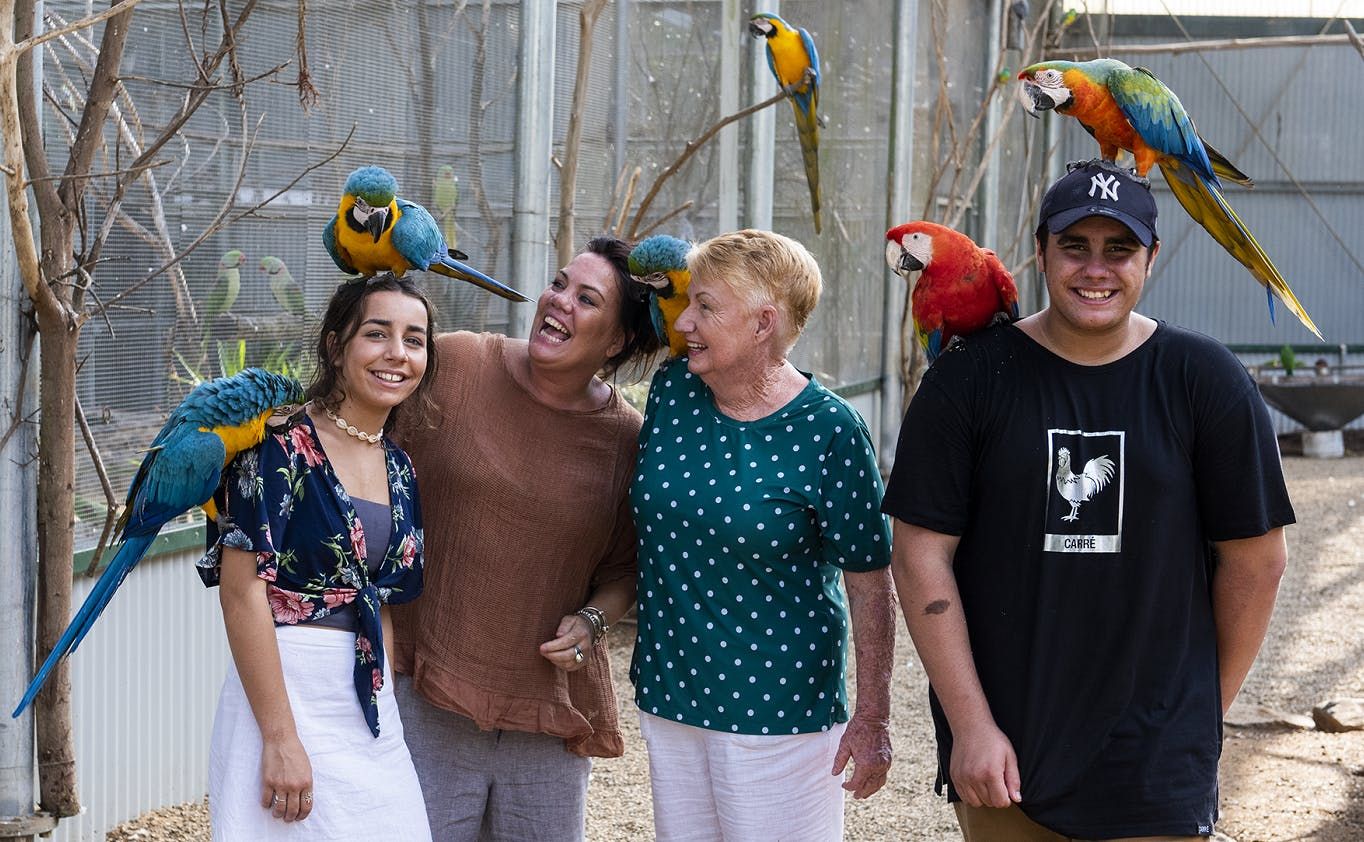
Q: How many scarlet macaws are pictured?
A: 1